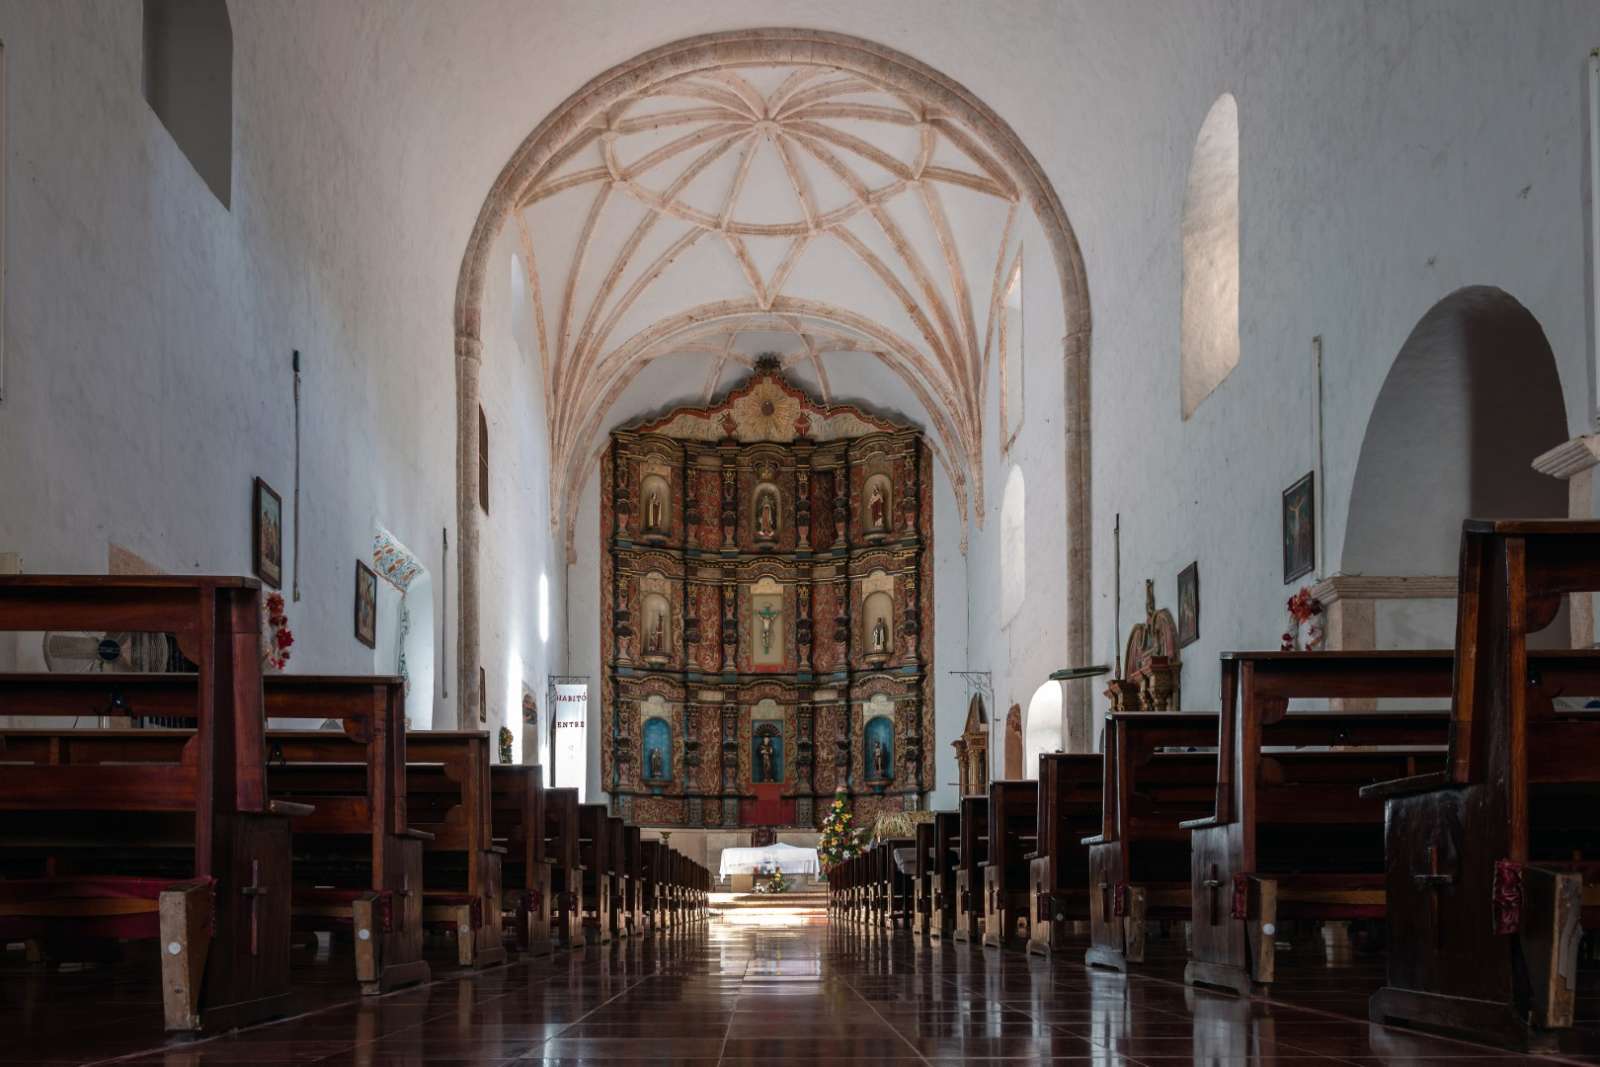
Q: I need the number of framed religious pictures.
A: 4